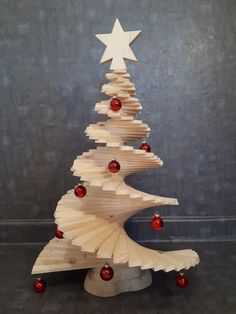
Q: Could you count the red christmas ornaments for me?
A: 9